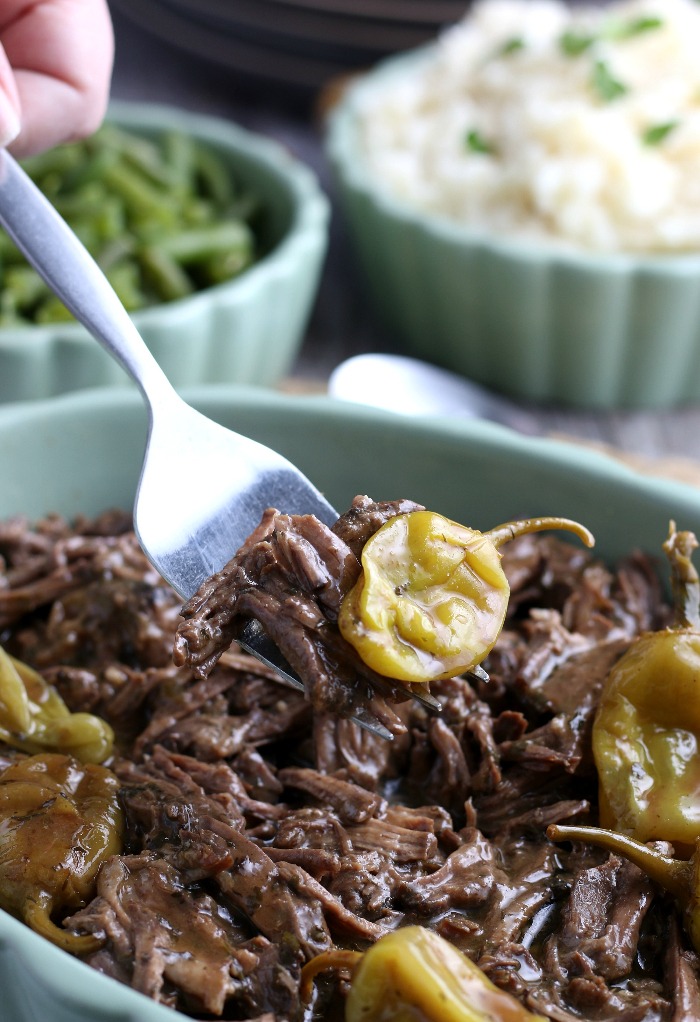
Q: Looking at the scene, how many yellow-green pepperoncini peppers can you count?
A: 6